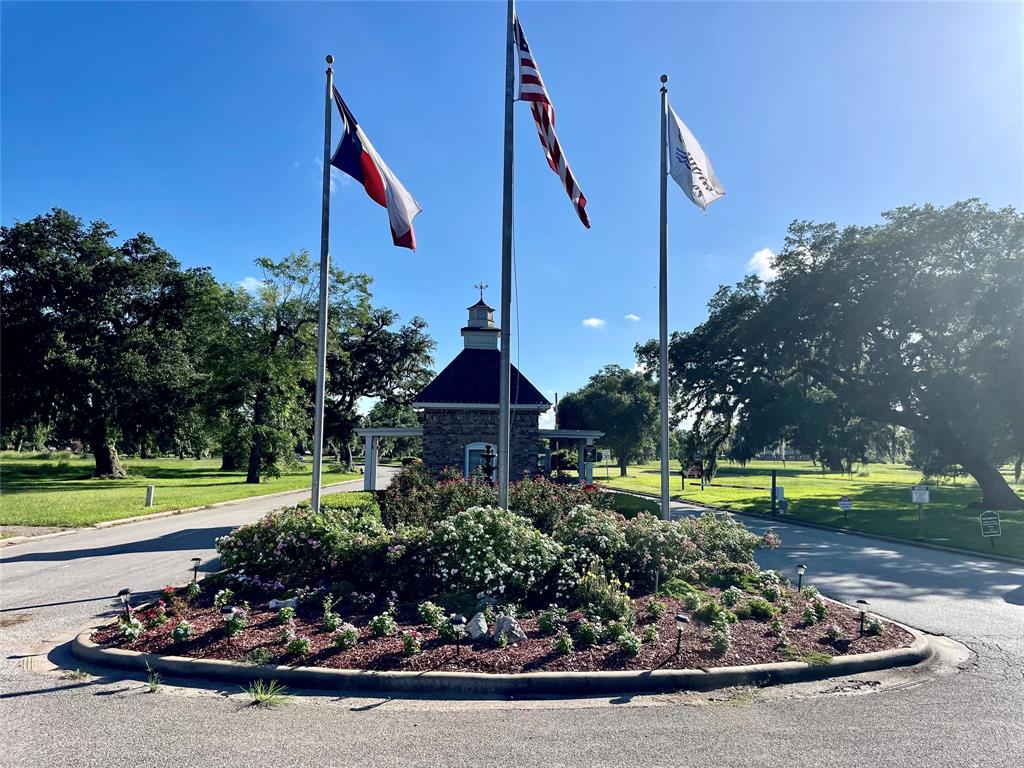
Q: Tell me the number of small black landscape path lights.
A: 7